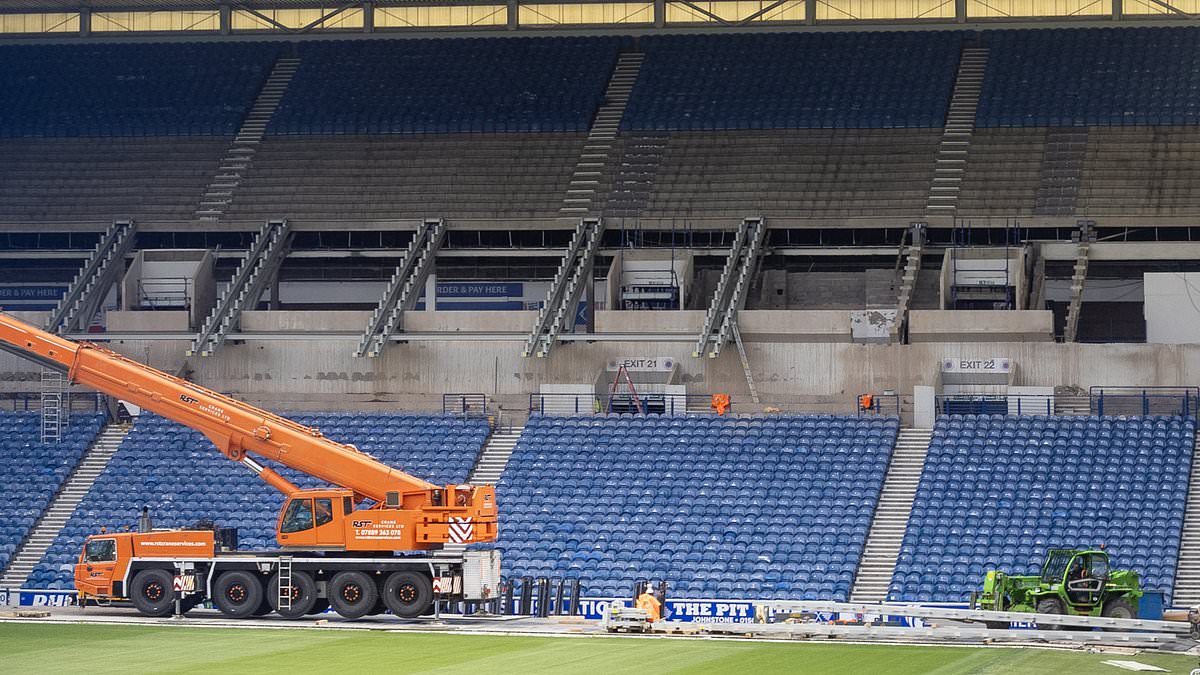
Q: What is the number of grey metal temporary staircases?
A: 5